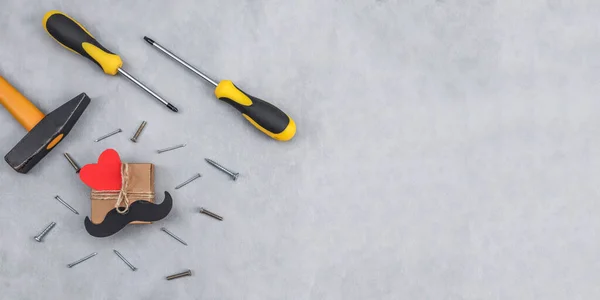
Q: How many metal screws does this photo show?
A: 6